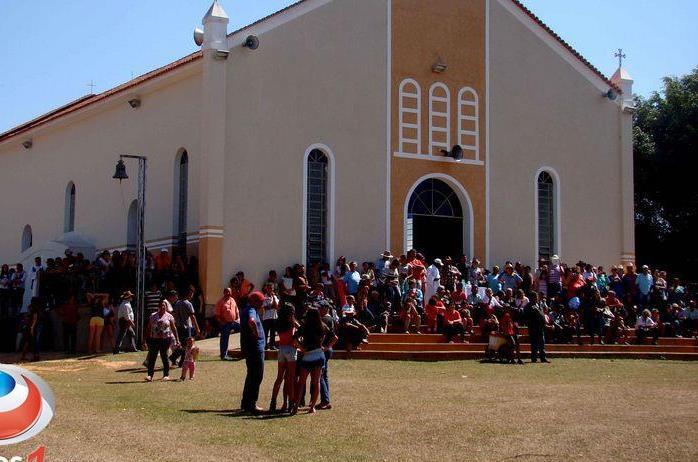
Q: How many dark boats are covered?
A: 0